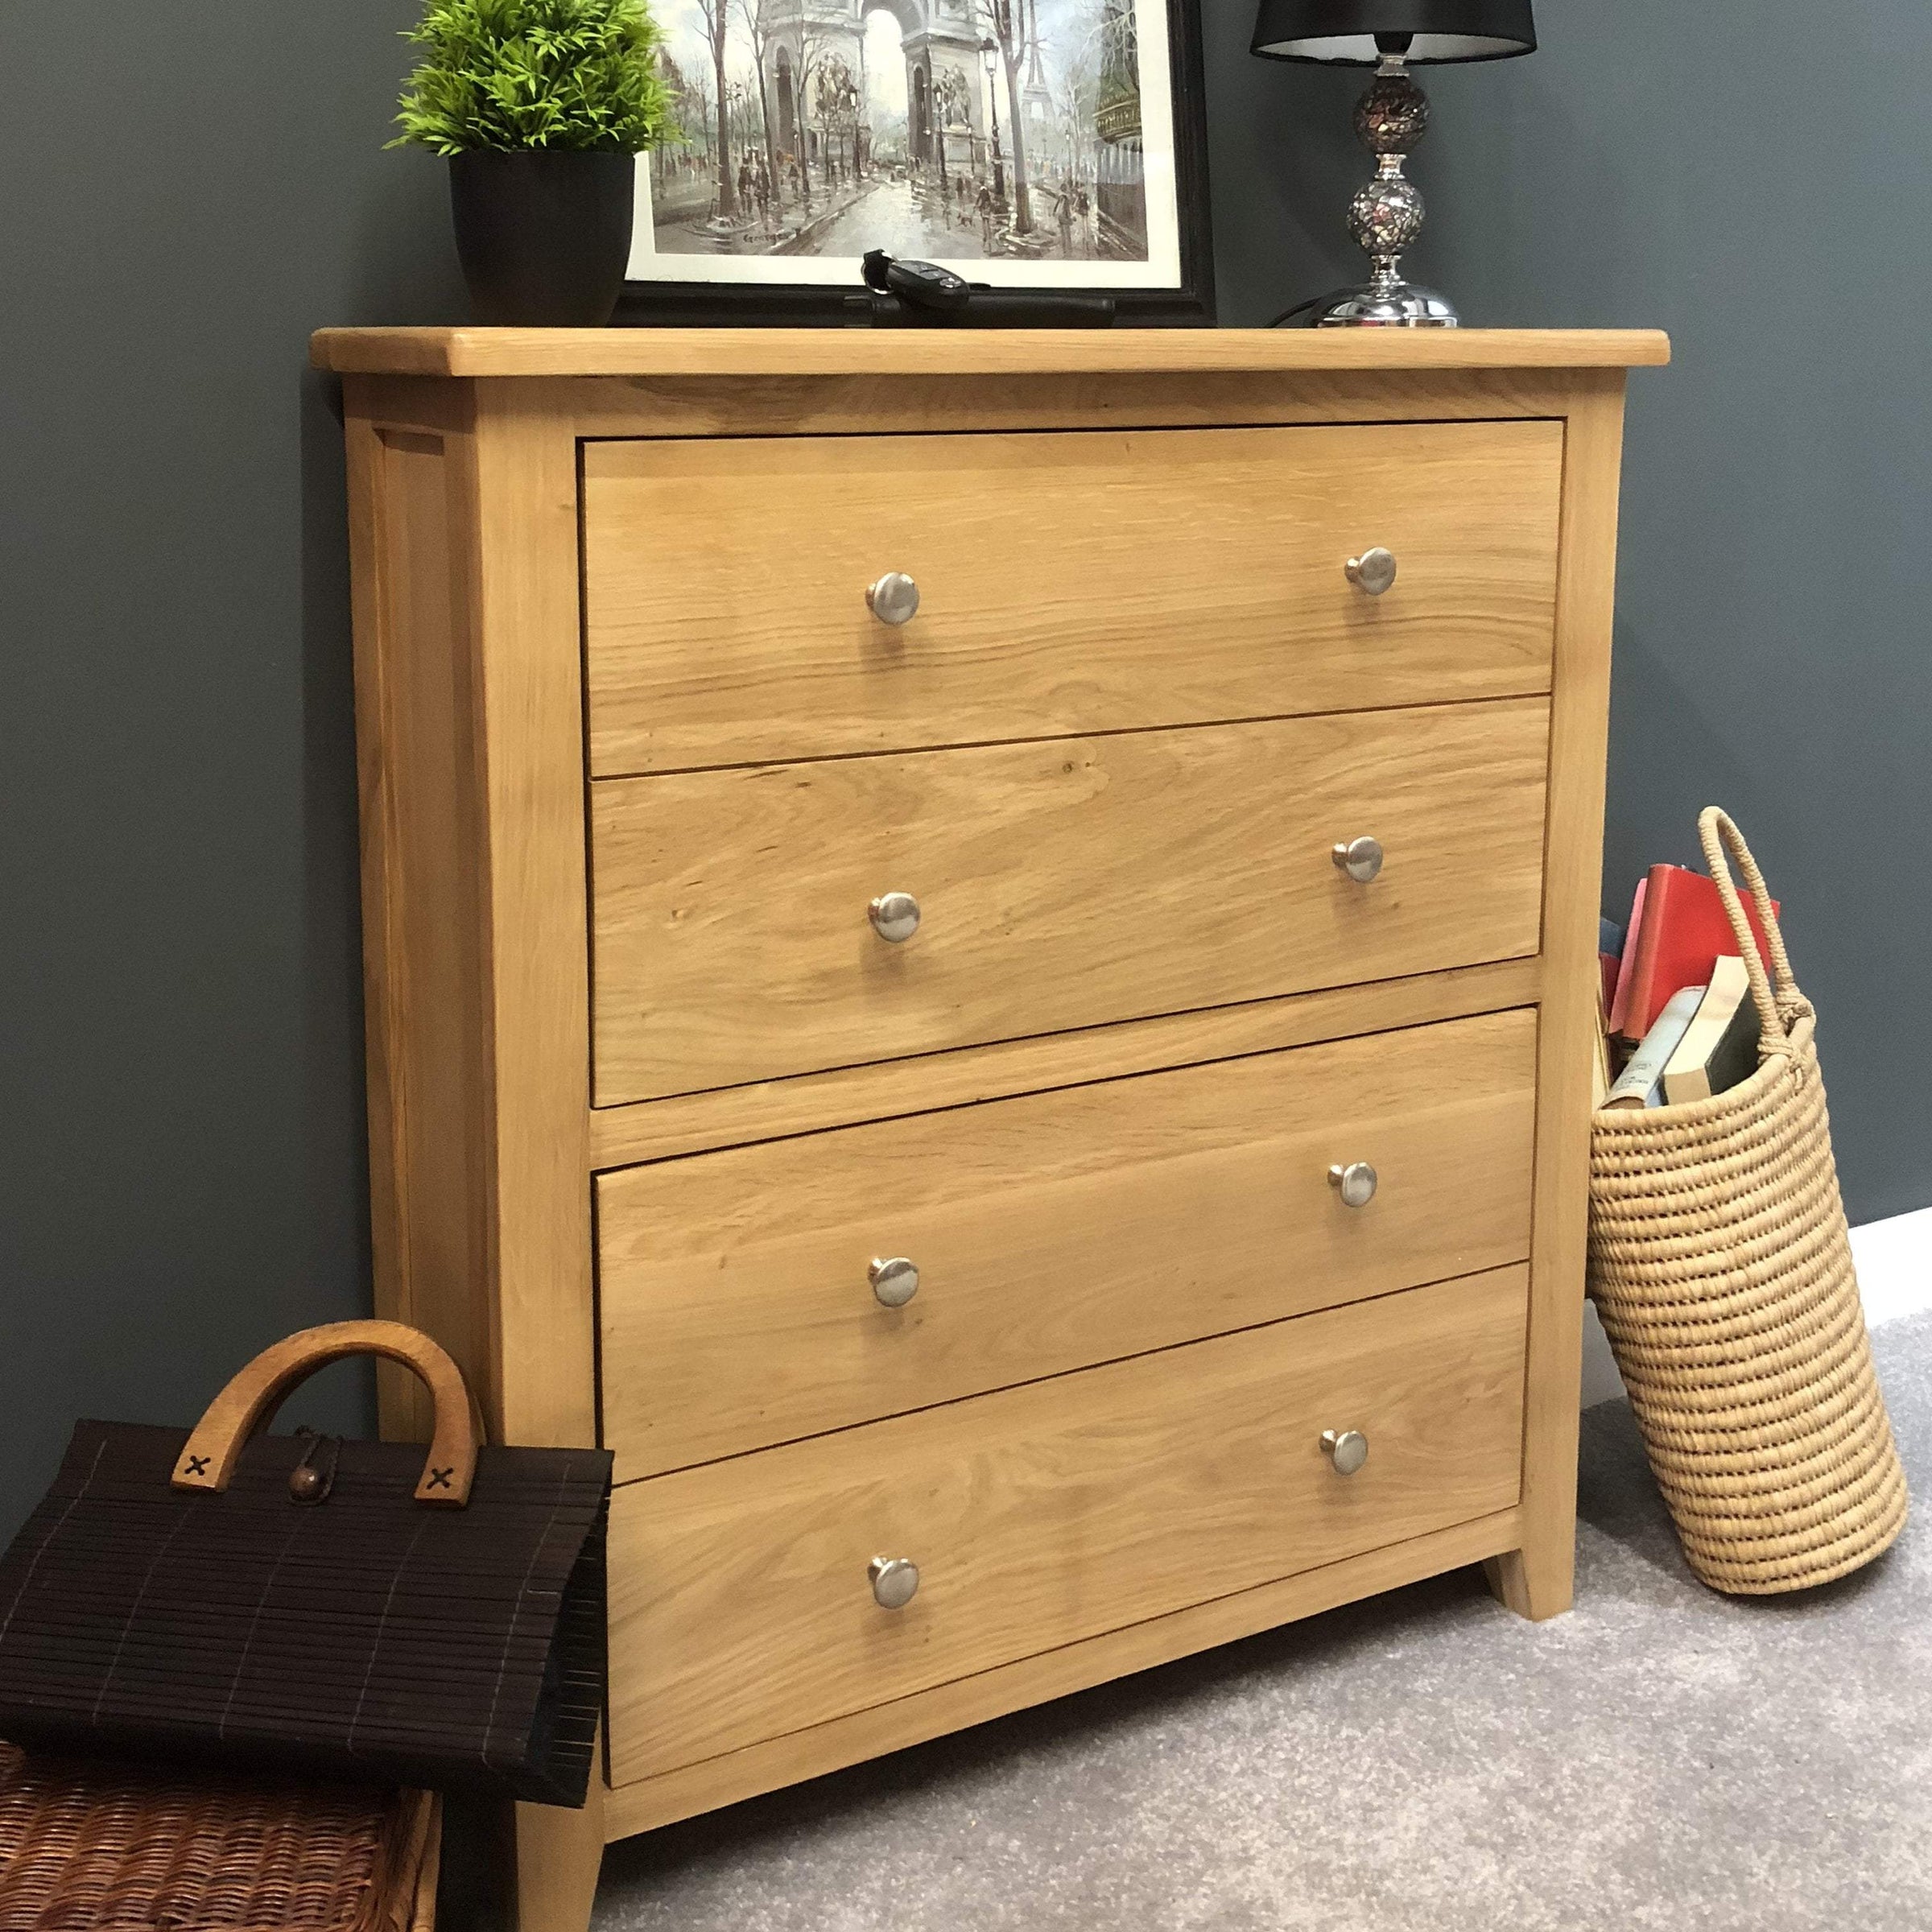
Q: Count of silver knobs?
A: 8